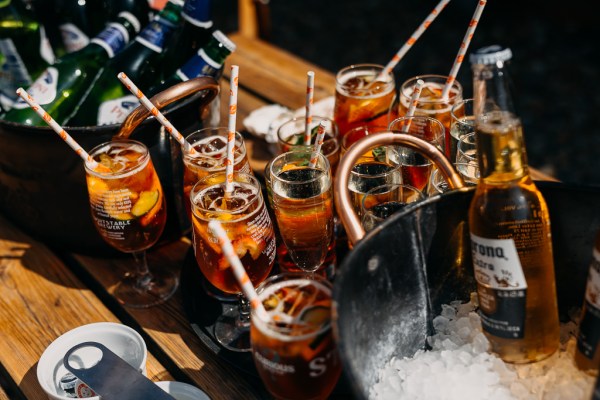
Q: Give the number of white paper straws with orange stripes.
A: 9